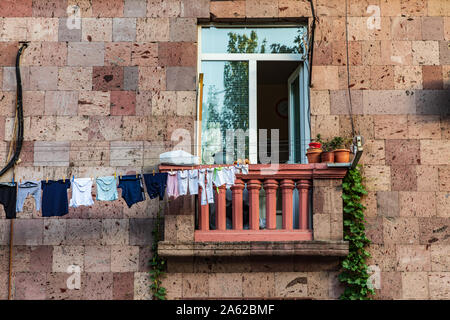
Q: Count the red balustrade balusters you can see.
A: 7